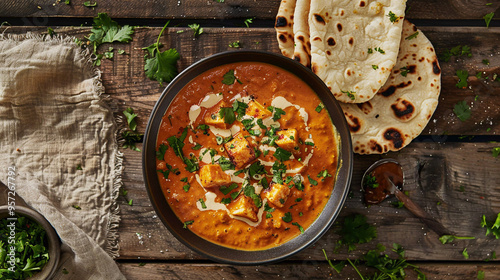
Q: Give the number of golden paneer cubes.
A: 7